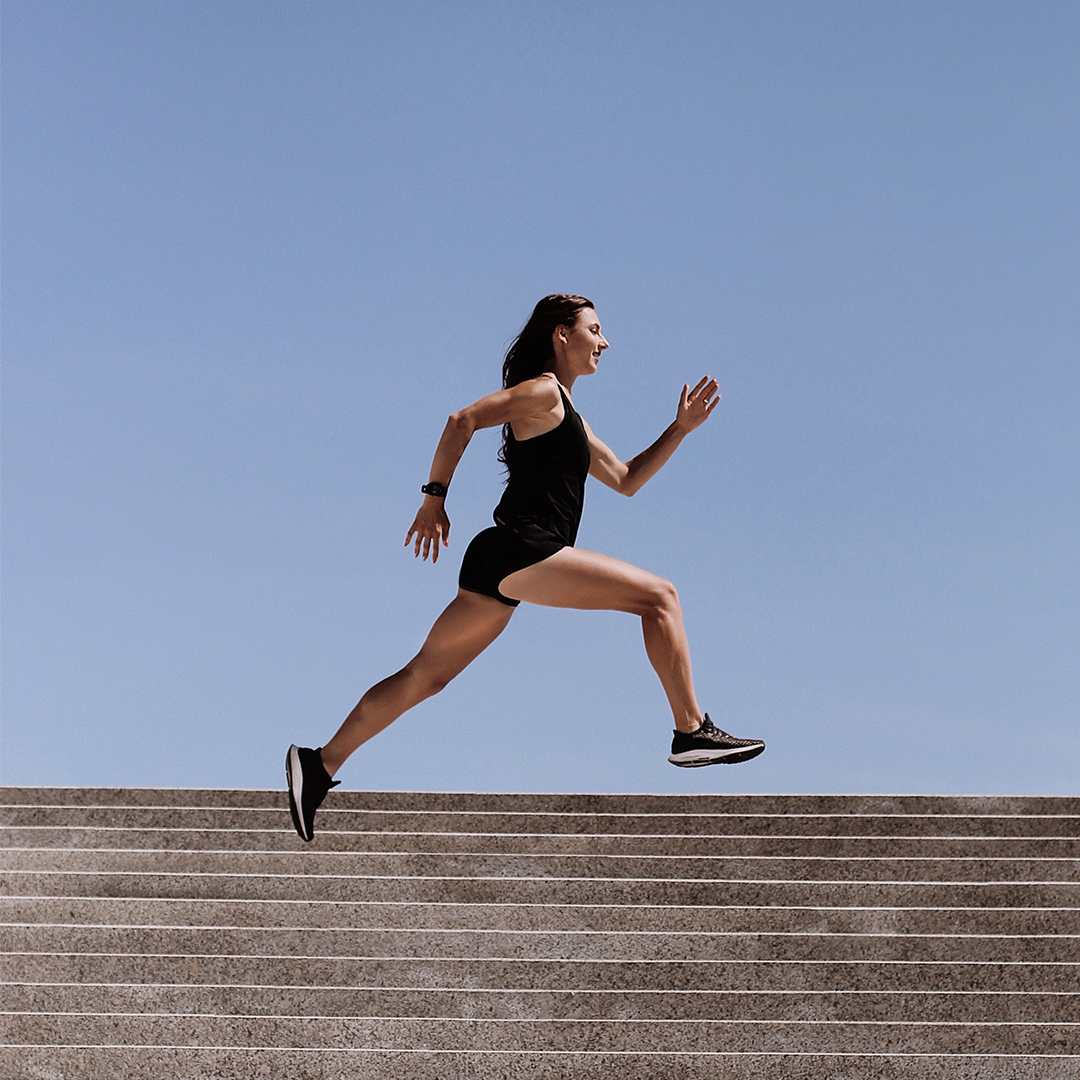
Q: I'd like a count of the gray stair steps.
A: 11